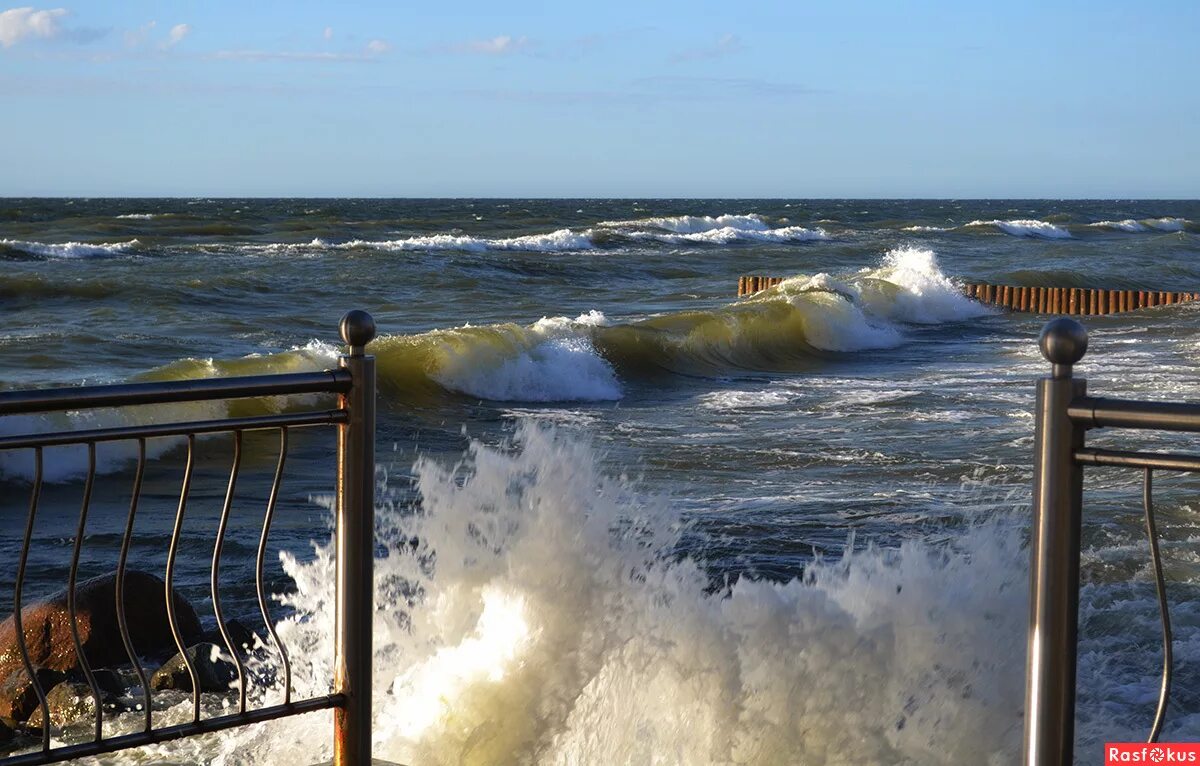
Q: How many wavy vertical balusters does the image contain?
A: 7